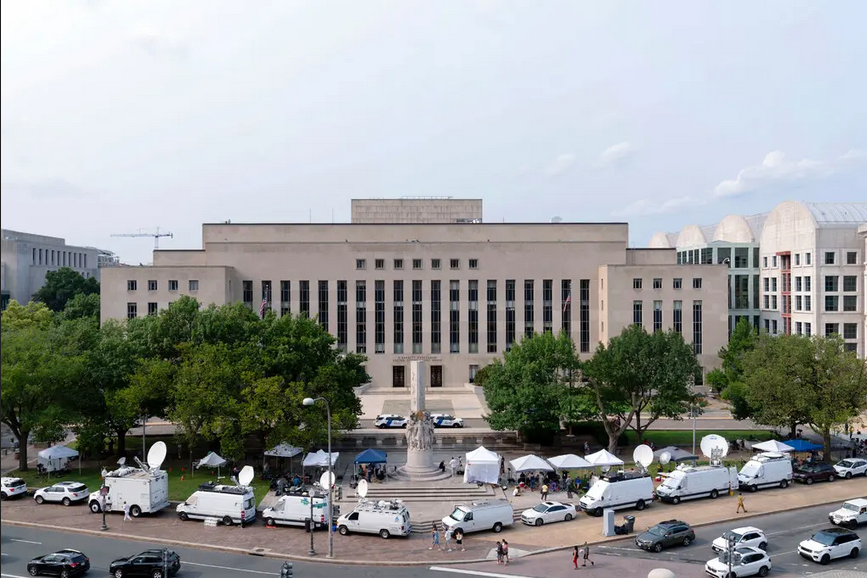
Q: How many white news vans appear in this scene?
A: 8